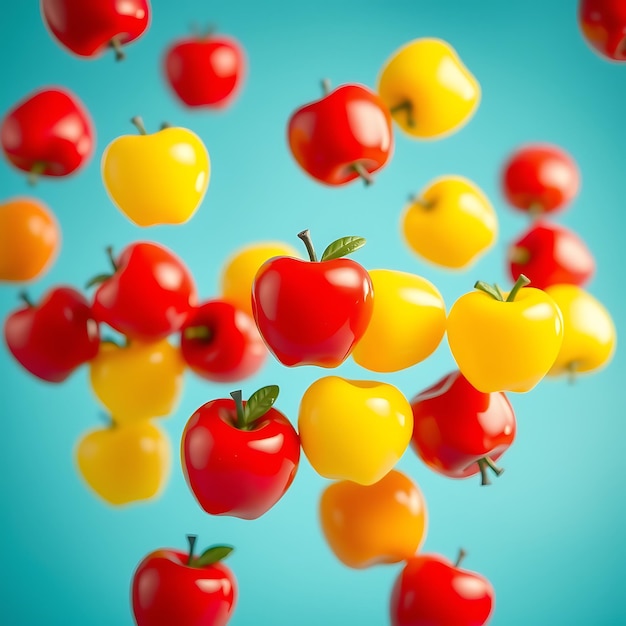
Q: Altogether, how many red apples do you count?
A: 15